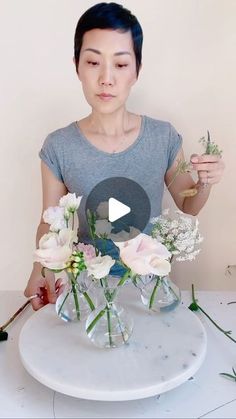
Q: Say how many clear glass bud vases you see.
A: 3